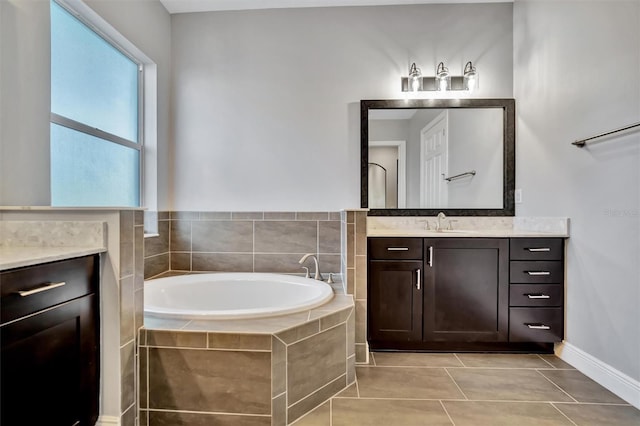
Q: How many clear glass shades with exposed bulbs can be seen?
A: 3